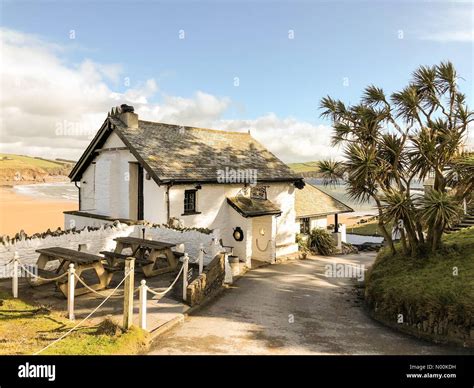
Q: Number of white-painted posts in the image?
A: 5